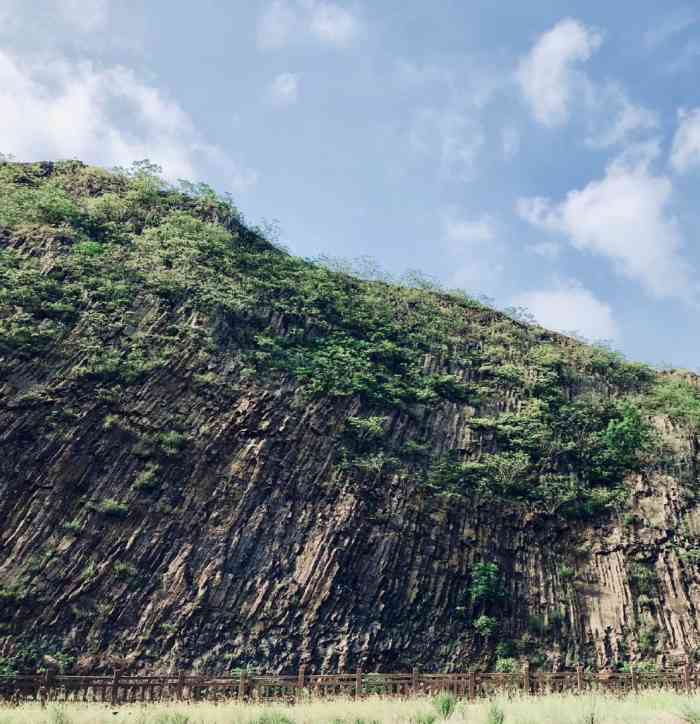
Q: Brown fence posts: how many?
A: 12